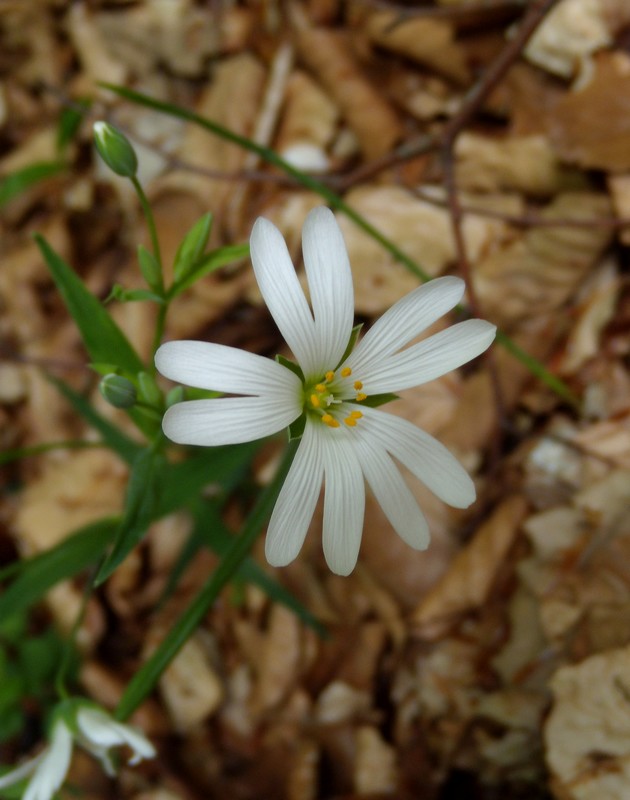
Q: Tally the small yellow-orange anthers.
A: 10